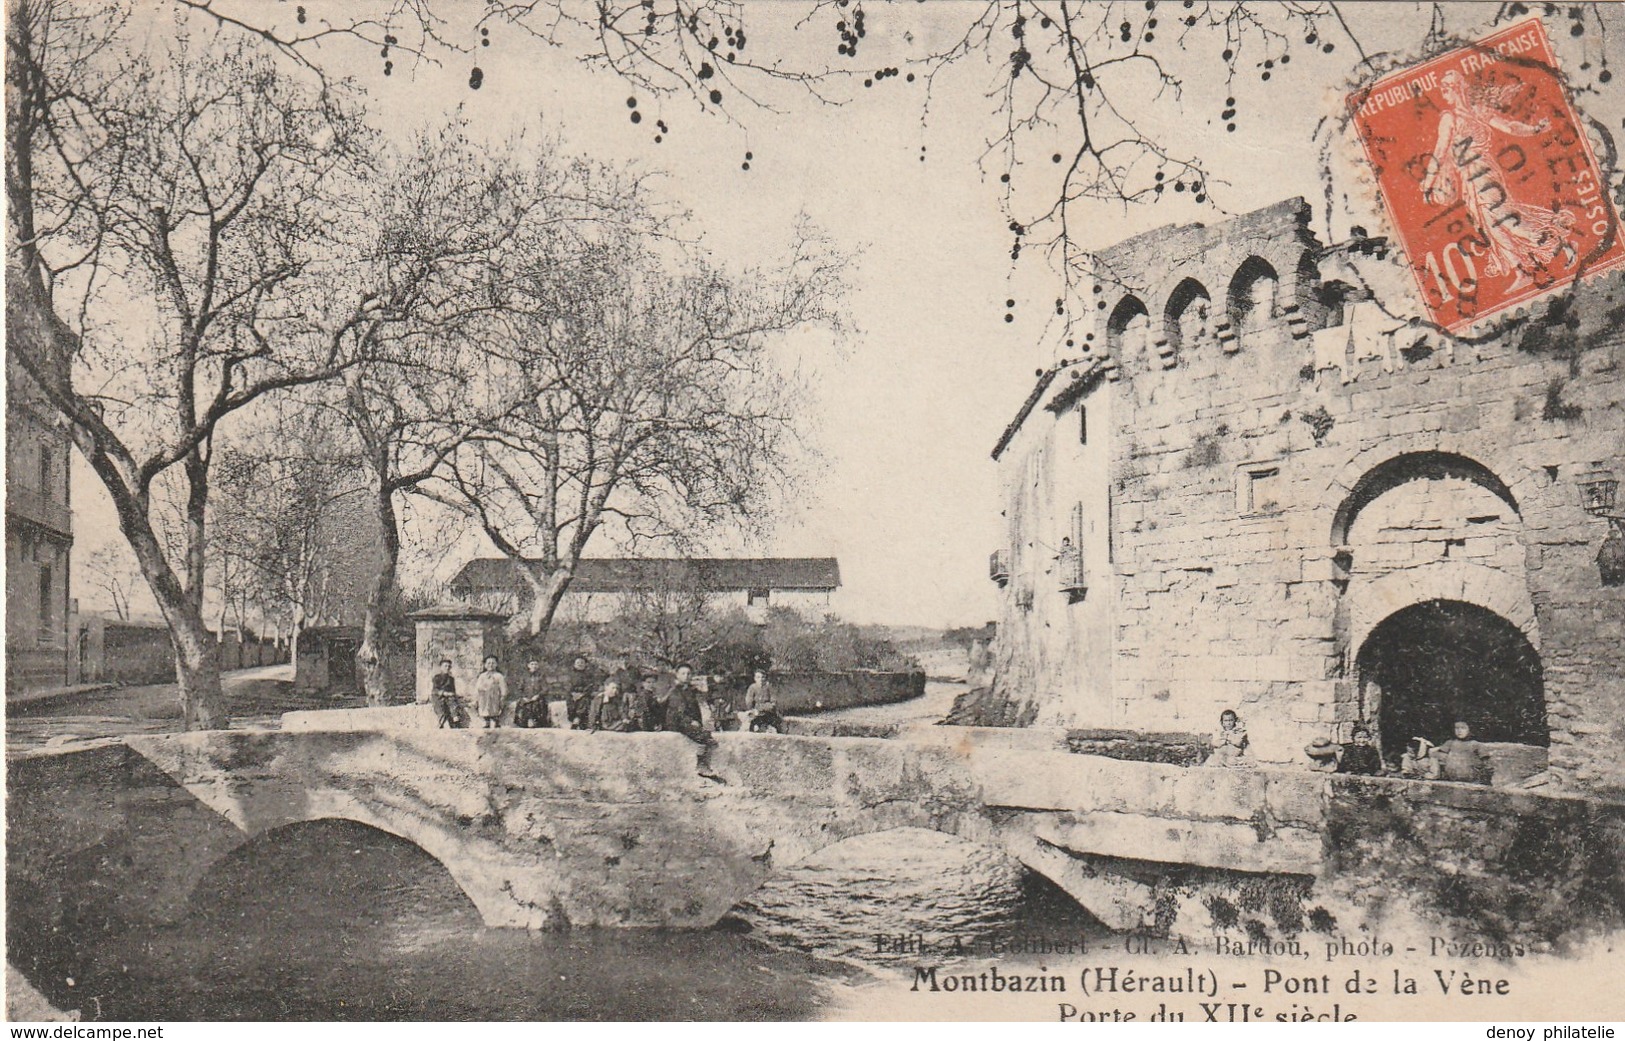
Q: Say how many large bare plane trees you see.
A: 3